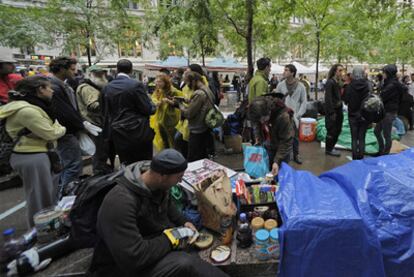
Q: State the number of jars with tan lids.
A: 2